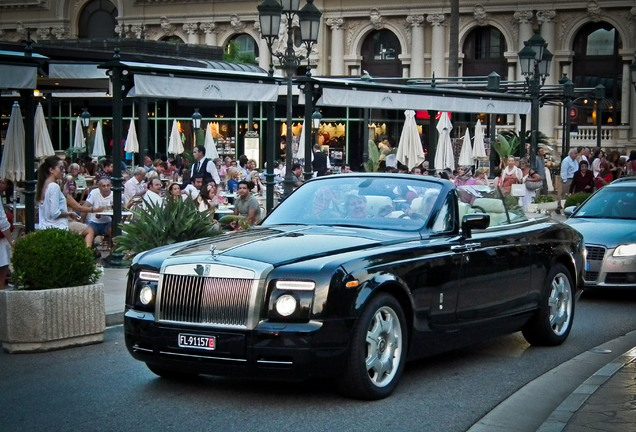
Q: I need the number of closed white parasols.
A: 12